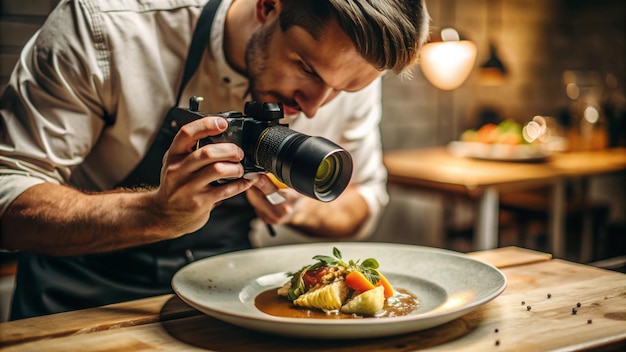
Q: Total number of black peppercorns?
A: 8